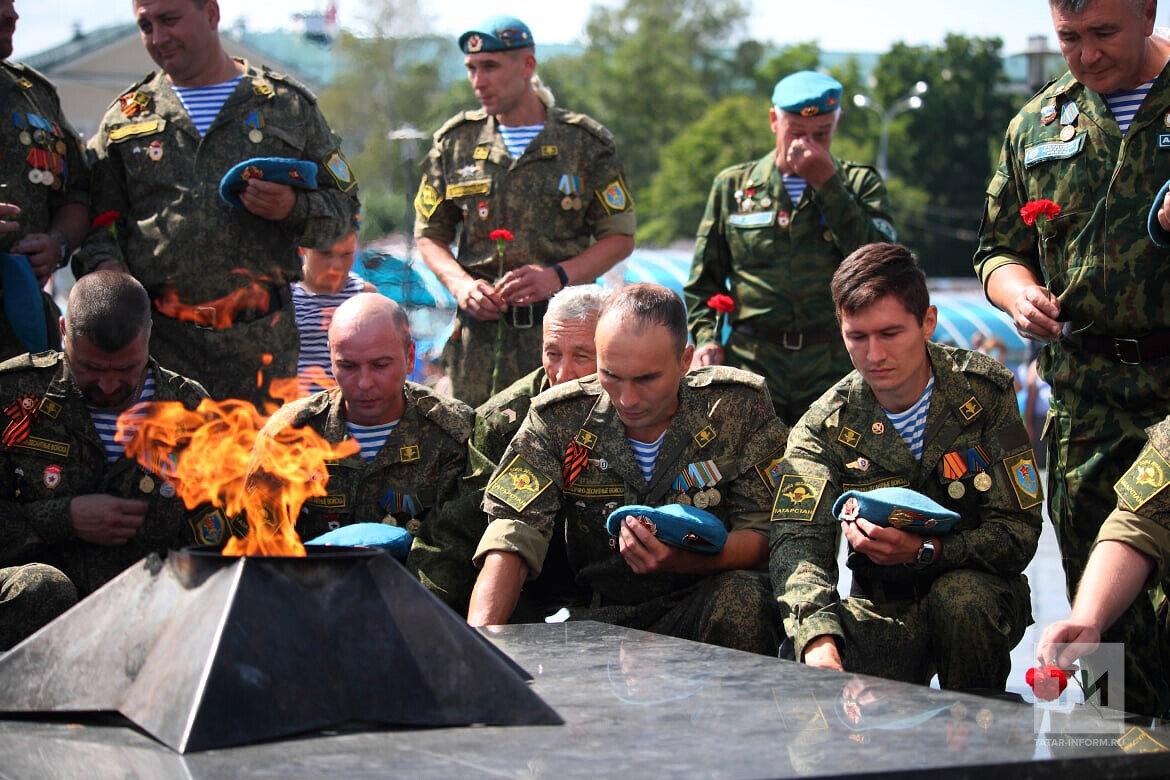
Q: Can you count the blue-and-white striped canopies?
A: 3